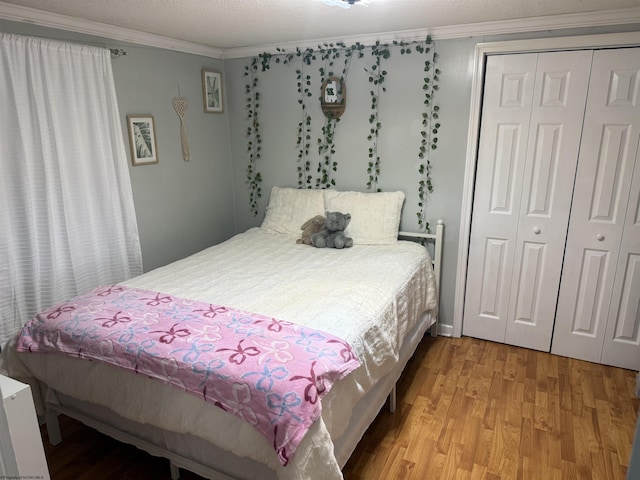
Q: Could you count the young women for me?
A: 0